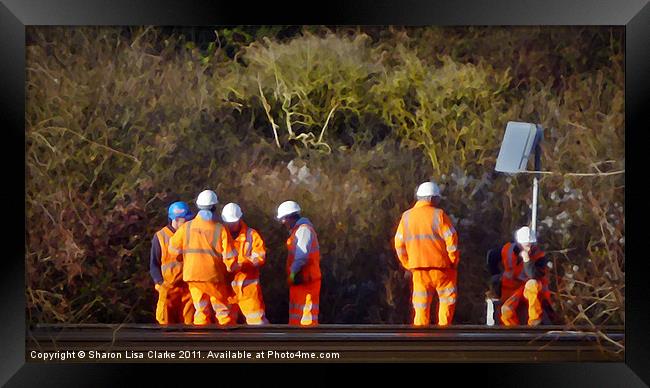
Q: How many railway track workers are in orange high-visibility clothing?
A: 6